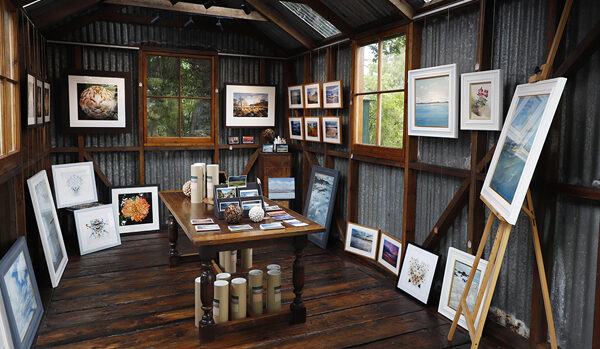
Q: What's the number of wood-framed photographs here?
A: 8